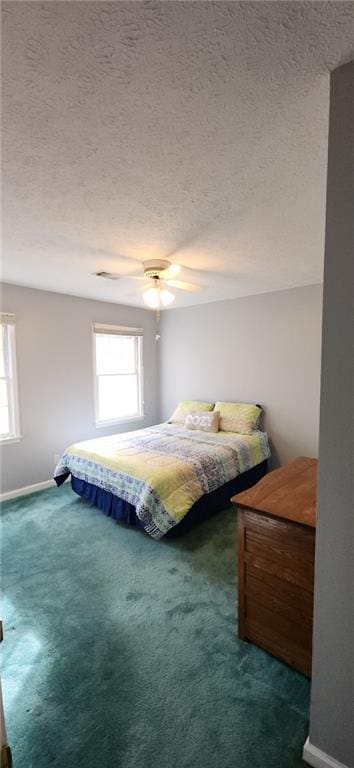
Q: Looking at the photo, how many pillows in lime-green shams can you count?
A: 2